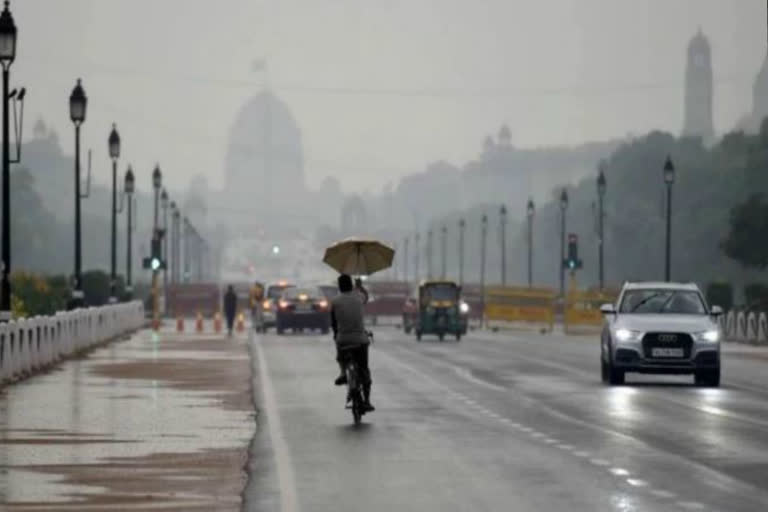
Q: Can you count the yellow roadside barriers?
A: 2